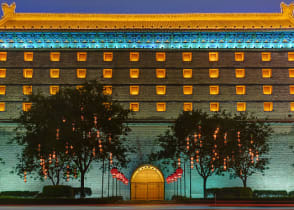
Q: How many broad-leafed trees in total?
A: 4